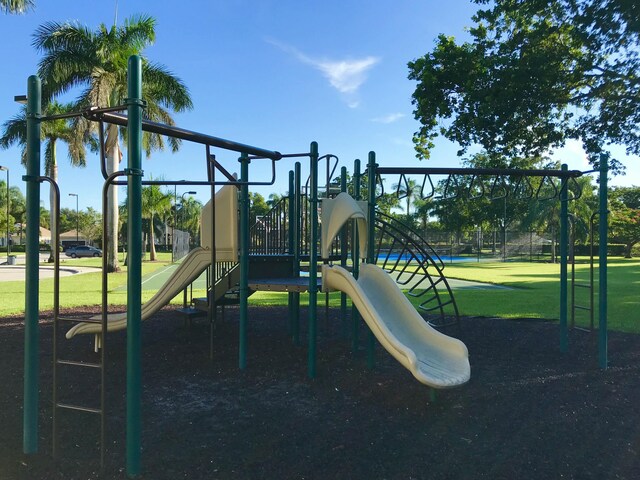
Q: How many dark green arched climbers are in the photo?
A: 1